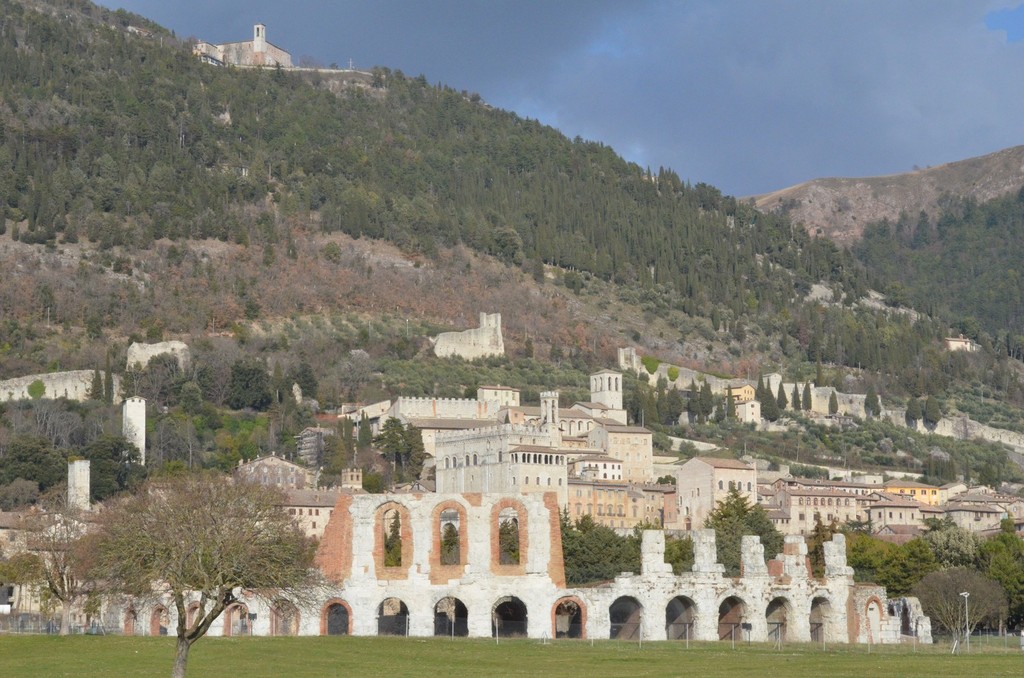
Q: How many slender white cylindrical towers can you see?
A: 2